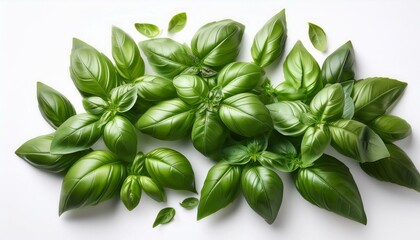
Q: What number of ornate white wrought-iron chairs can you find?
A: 0